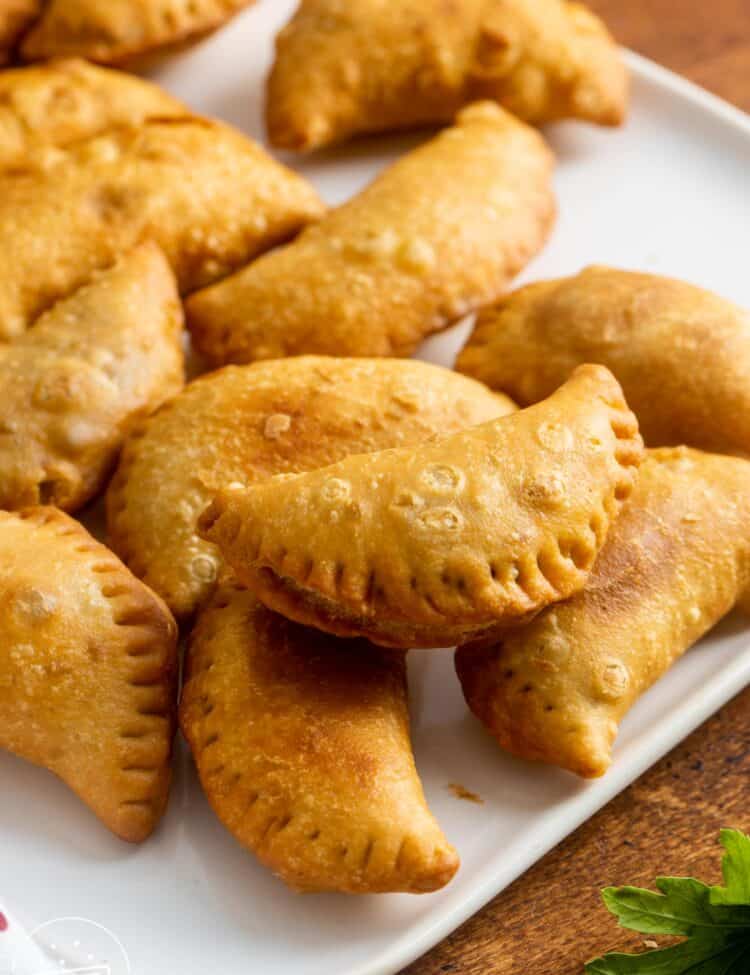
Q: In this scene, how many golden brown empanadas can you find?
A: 13